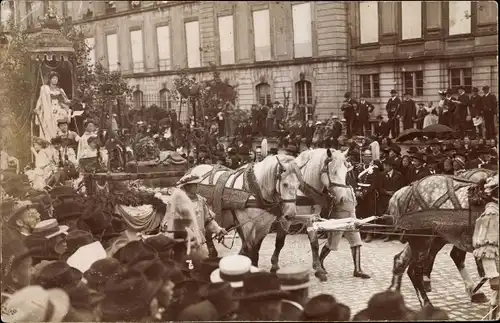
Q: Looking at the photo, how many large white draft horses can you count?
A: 2